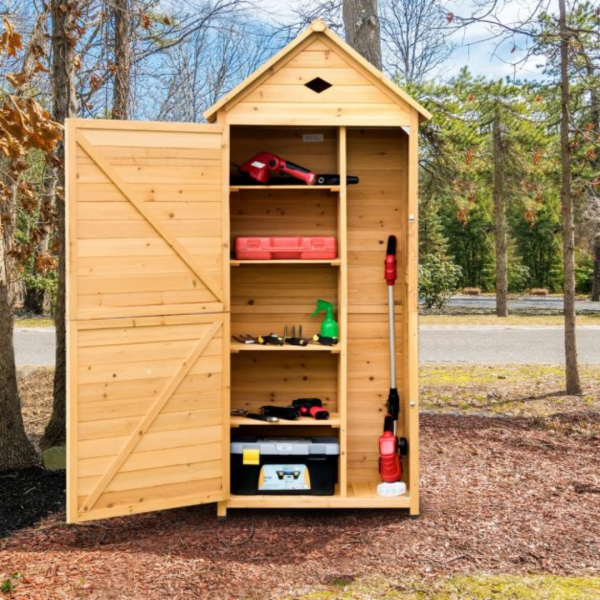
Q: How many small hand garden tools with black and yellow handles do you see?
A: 3